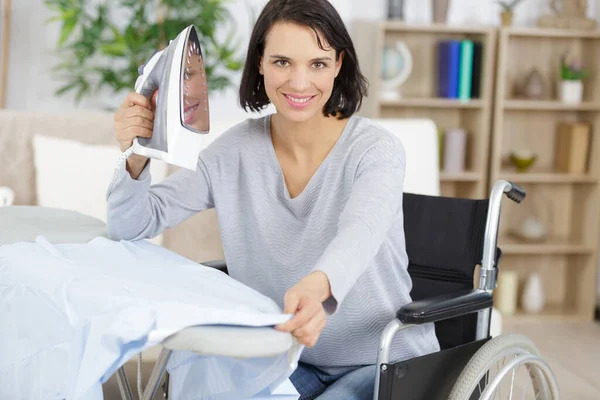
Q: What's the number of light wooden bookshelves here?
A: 2